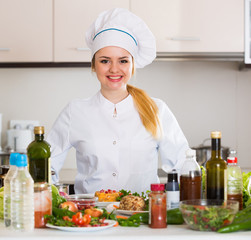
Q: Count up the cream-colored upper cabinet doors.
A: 3